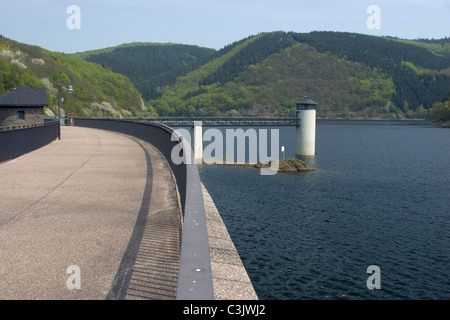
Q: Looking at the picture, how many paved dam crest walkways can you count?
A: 1